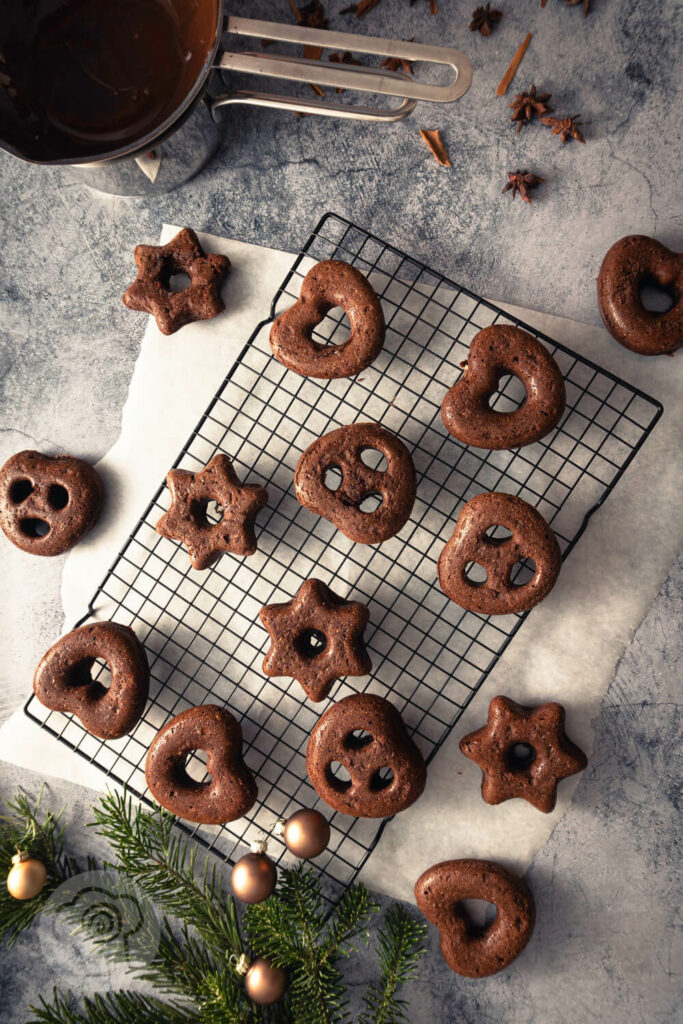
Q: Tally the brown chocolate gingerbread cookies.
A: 14